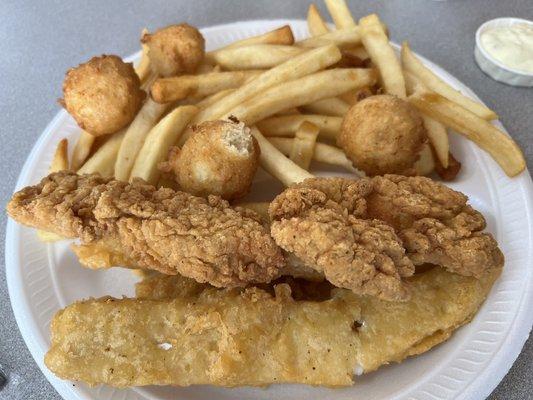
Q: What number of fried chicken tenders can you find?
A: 3